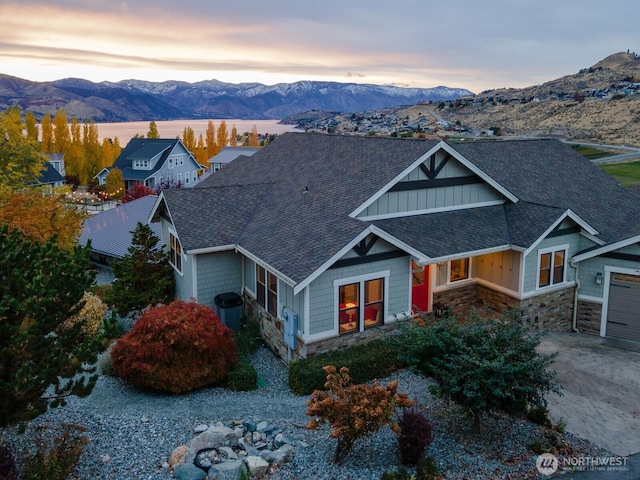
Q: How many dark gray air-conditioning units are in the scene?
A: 1